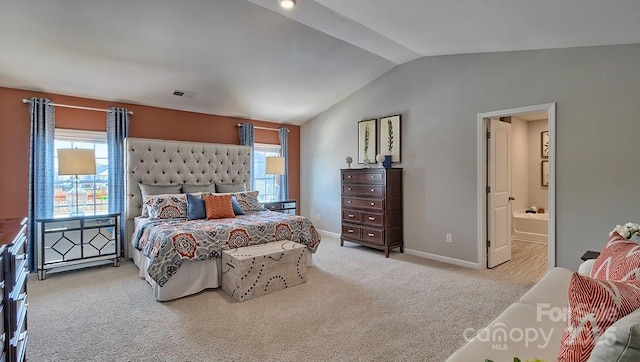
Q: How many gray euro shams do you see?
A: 3